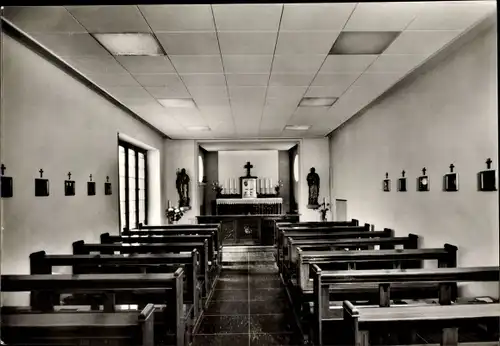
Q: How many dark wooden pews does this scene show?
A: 14